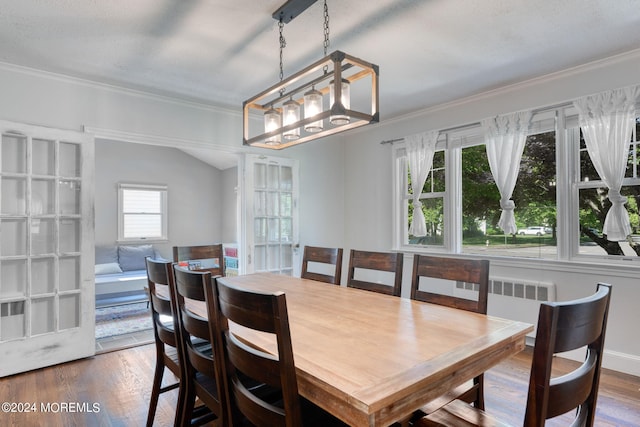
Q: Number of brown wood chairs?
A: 8